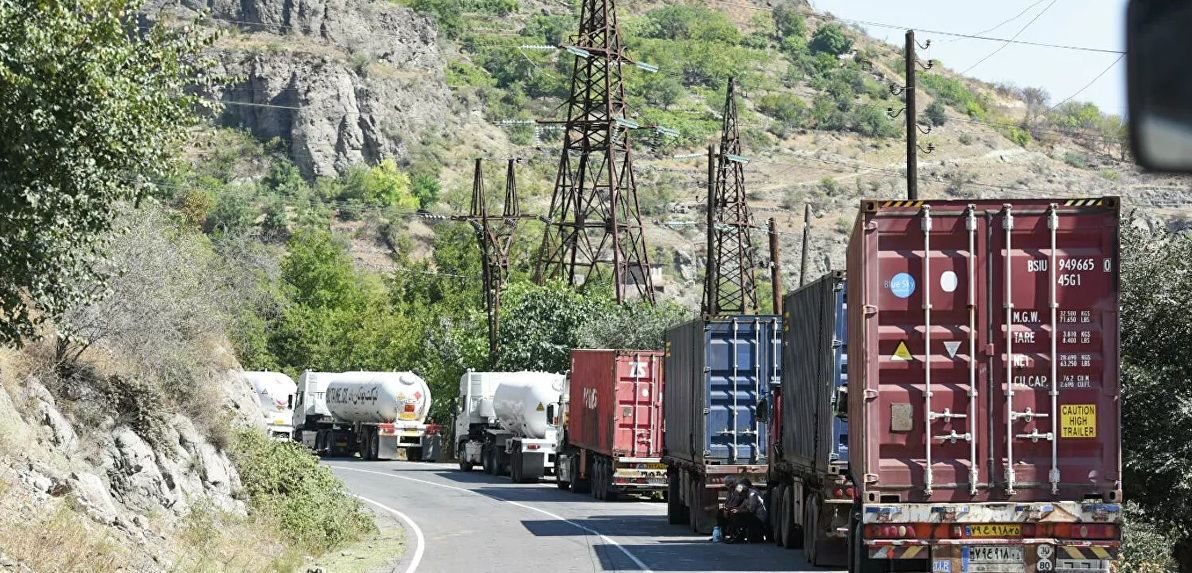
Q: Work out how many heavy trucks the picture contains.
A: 7